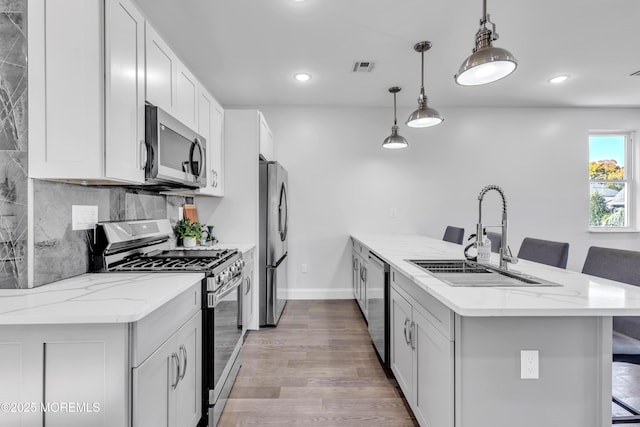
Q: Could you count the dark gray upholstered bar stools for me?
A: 4